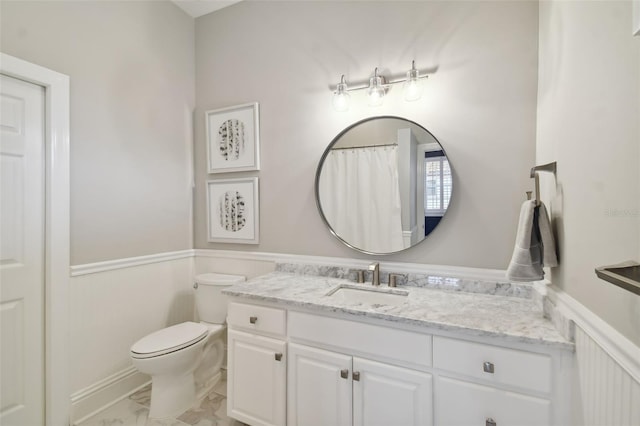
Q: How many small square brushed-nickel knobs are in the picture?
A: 6